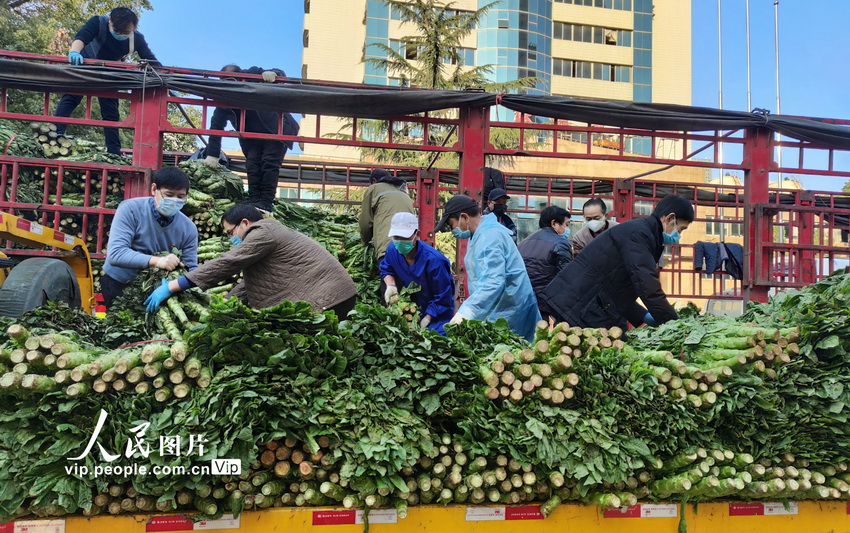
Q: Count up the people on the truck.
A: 11